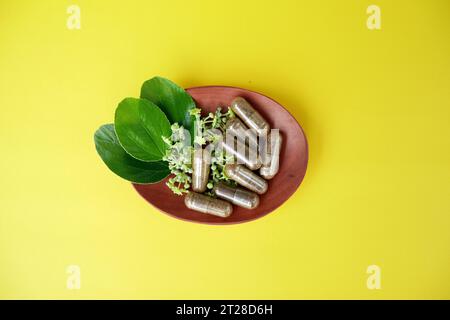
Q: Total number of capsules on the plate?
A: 8